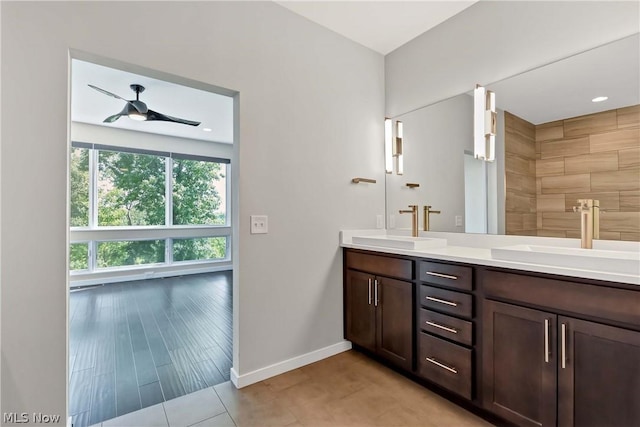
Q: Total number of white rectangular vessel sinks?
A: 2